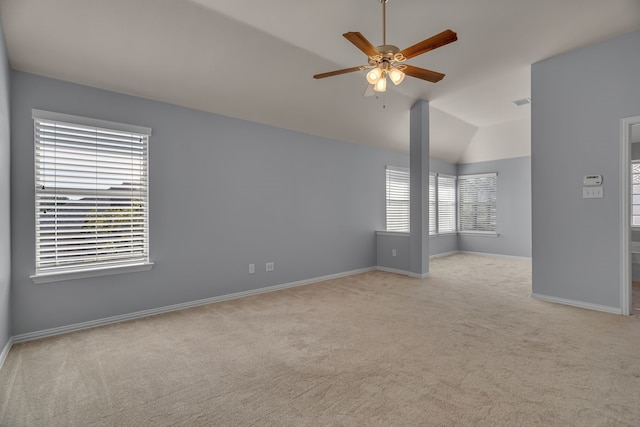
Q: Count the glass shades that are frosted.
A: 3